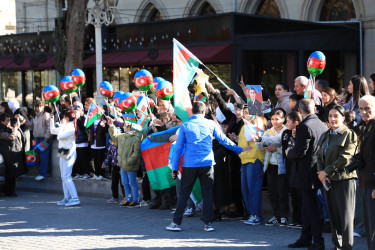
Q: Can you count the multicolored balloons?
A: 12